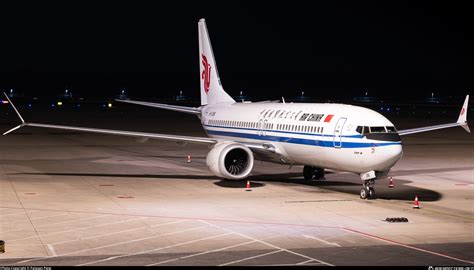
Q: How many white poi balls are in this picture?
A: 0